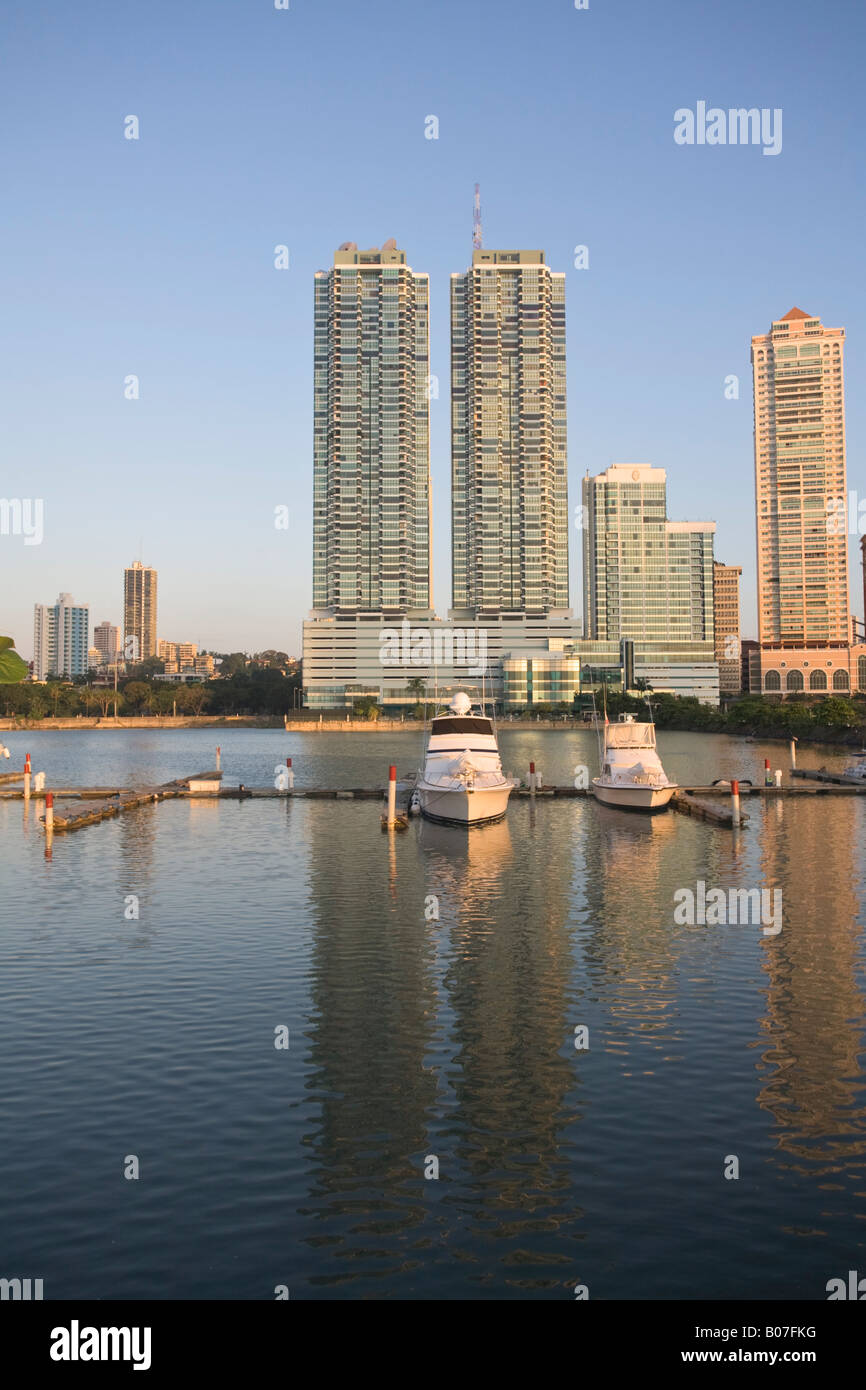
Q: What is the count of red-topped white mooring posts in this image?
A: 9